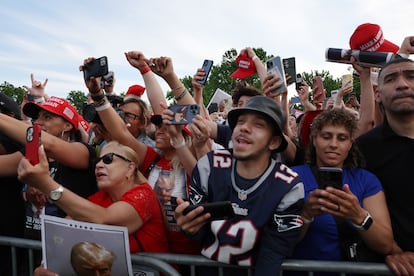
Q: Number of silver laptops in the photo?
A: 0